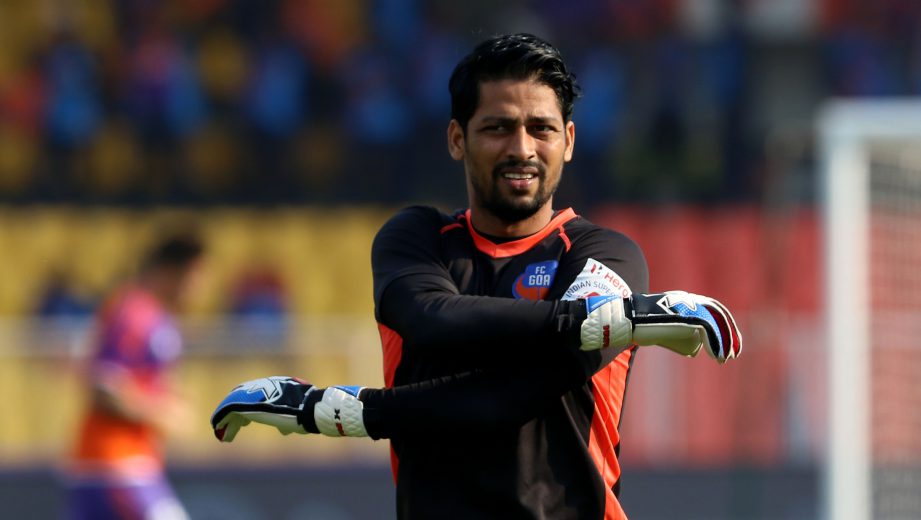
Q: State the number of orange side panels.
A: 2